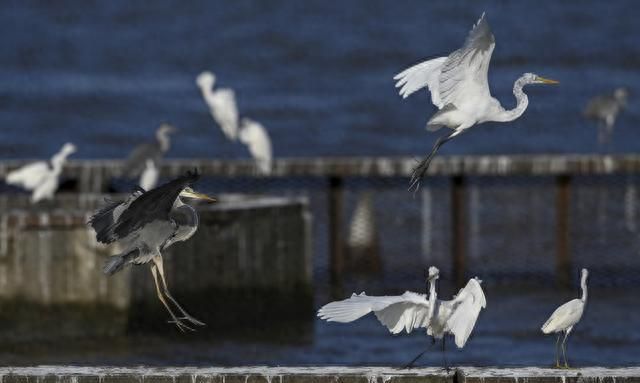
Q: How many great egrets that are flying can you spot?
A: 1